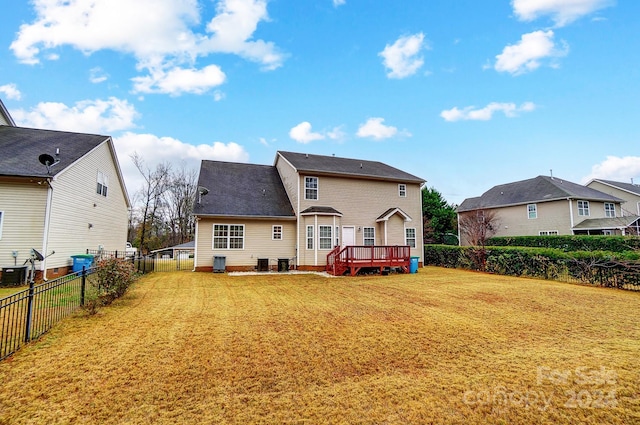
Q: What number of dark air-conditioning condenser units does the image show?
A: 3